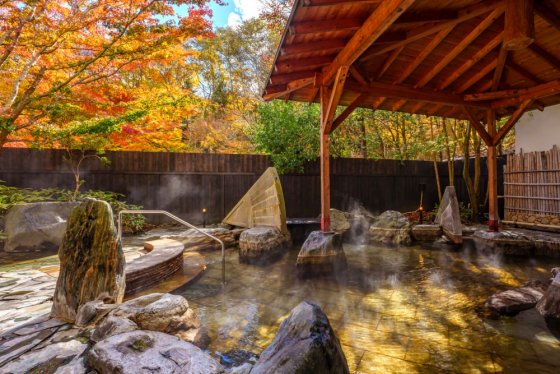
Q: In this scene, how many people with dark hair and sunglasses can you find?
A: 0